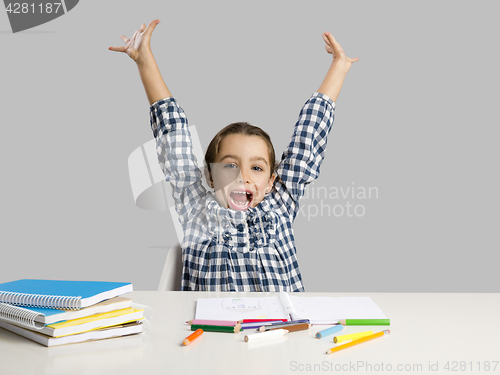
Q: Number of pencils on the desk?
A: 13